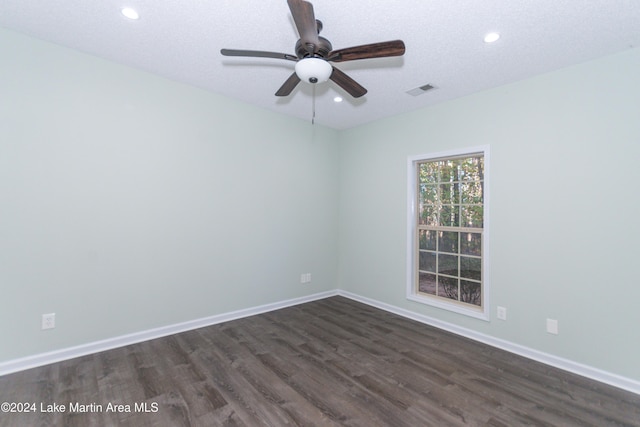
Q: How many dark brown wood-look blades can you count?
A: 5